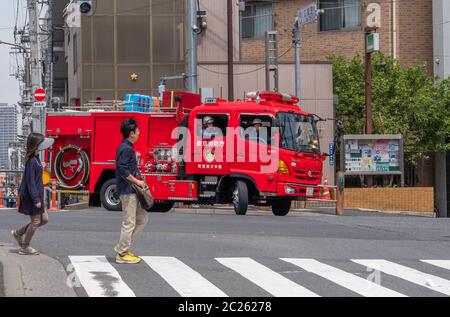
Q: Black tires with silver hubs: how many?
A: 2